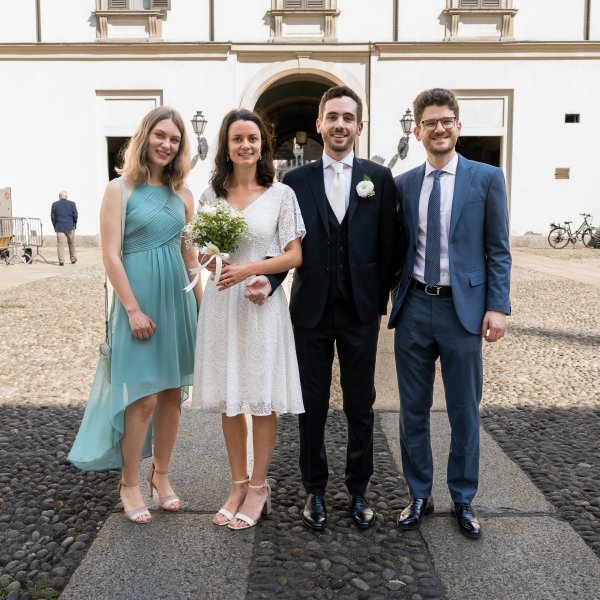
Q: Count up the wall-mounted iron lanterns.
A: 2